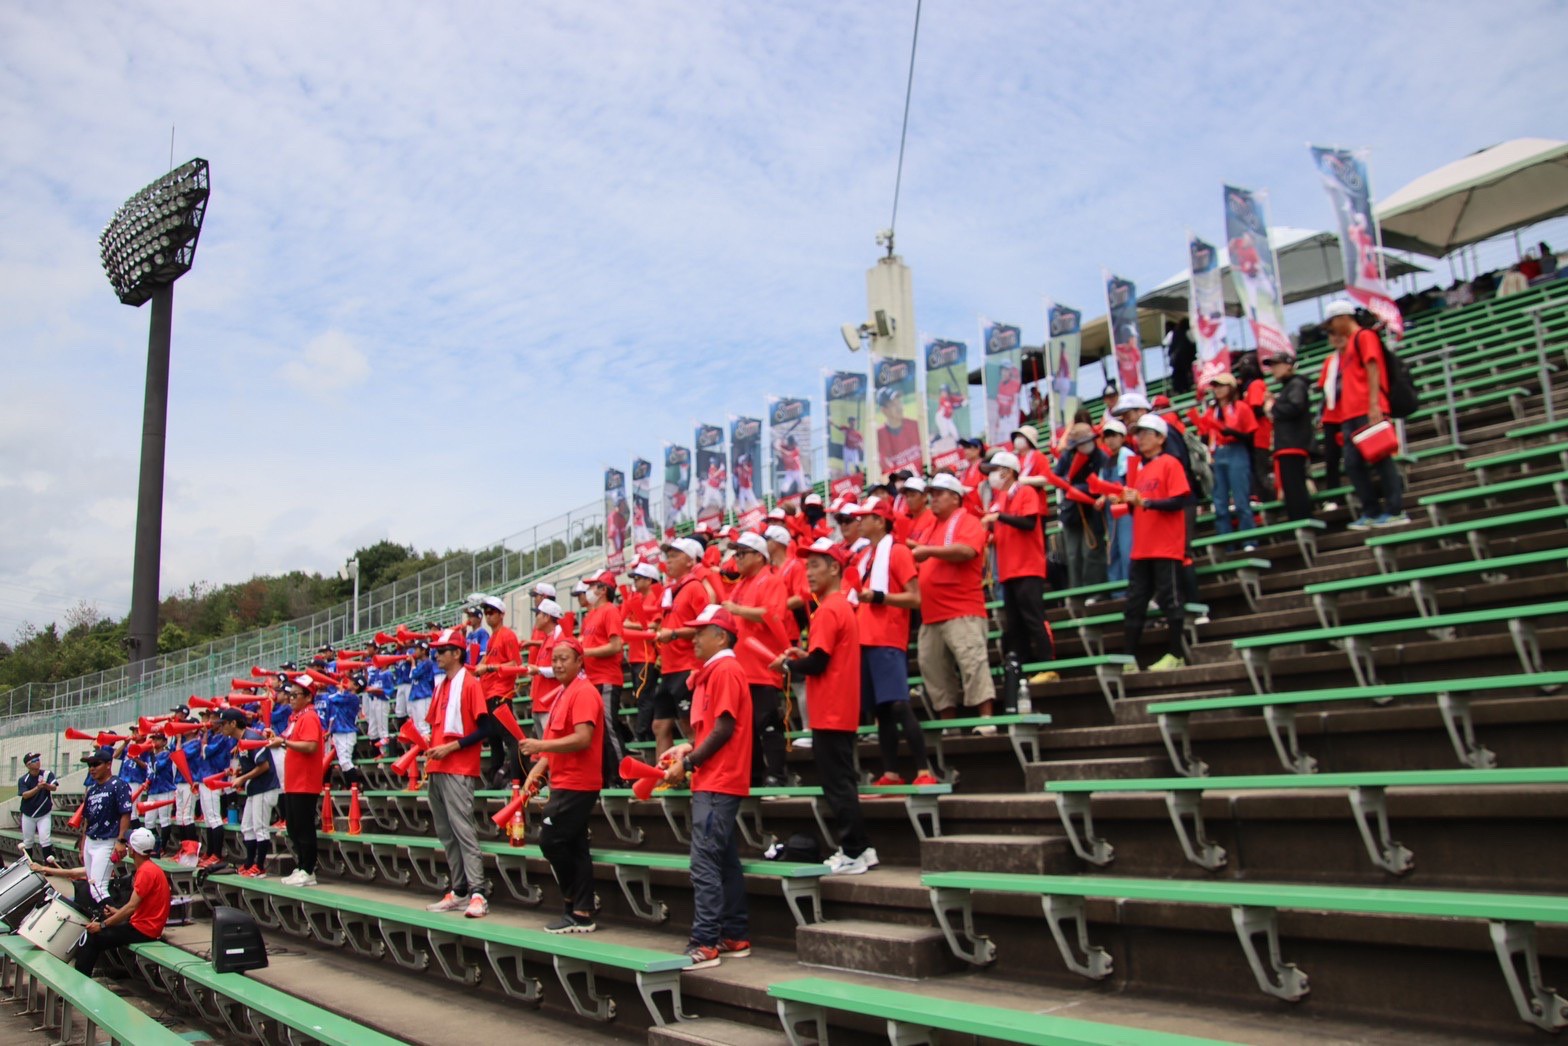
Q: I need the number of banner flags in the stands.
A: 15